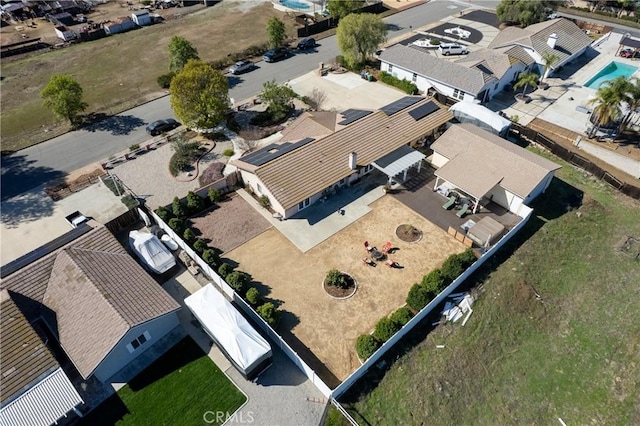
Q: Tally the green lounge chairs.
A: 2